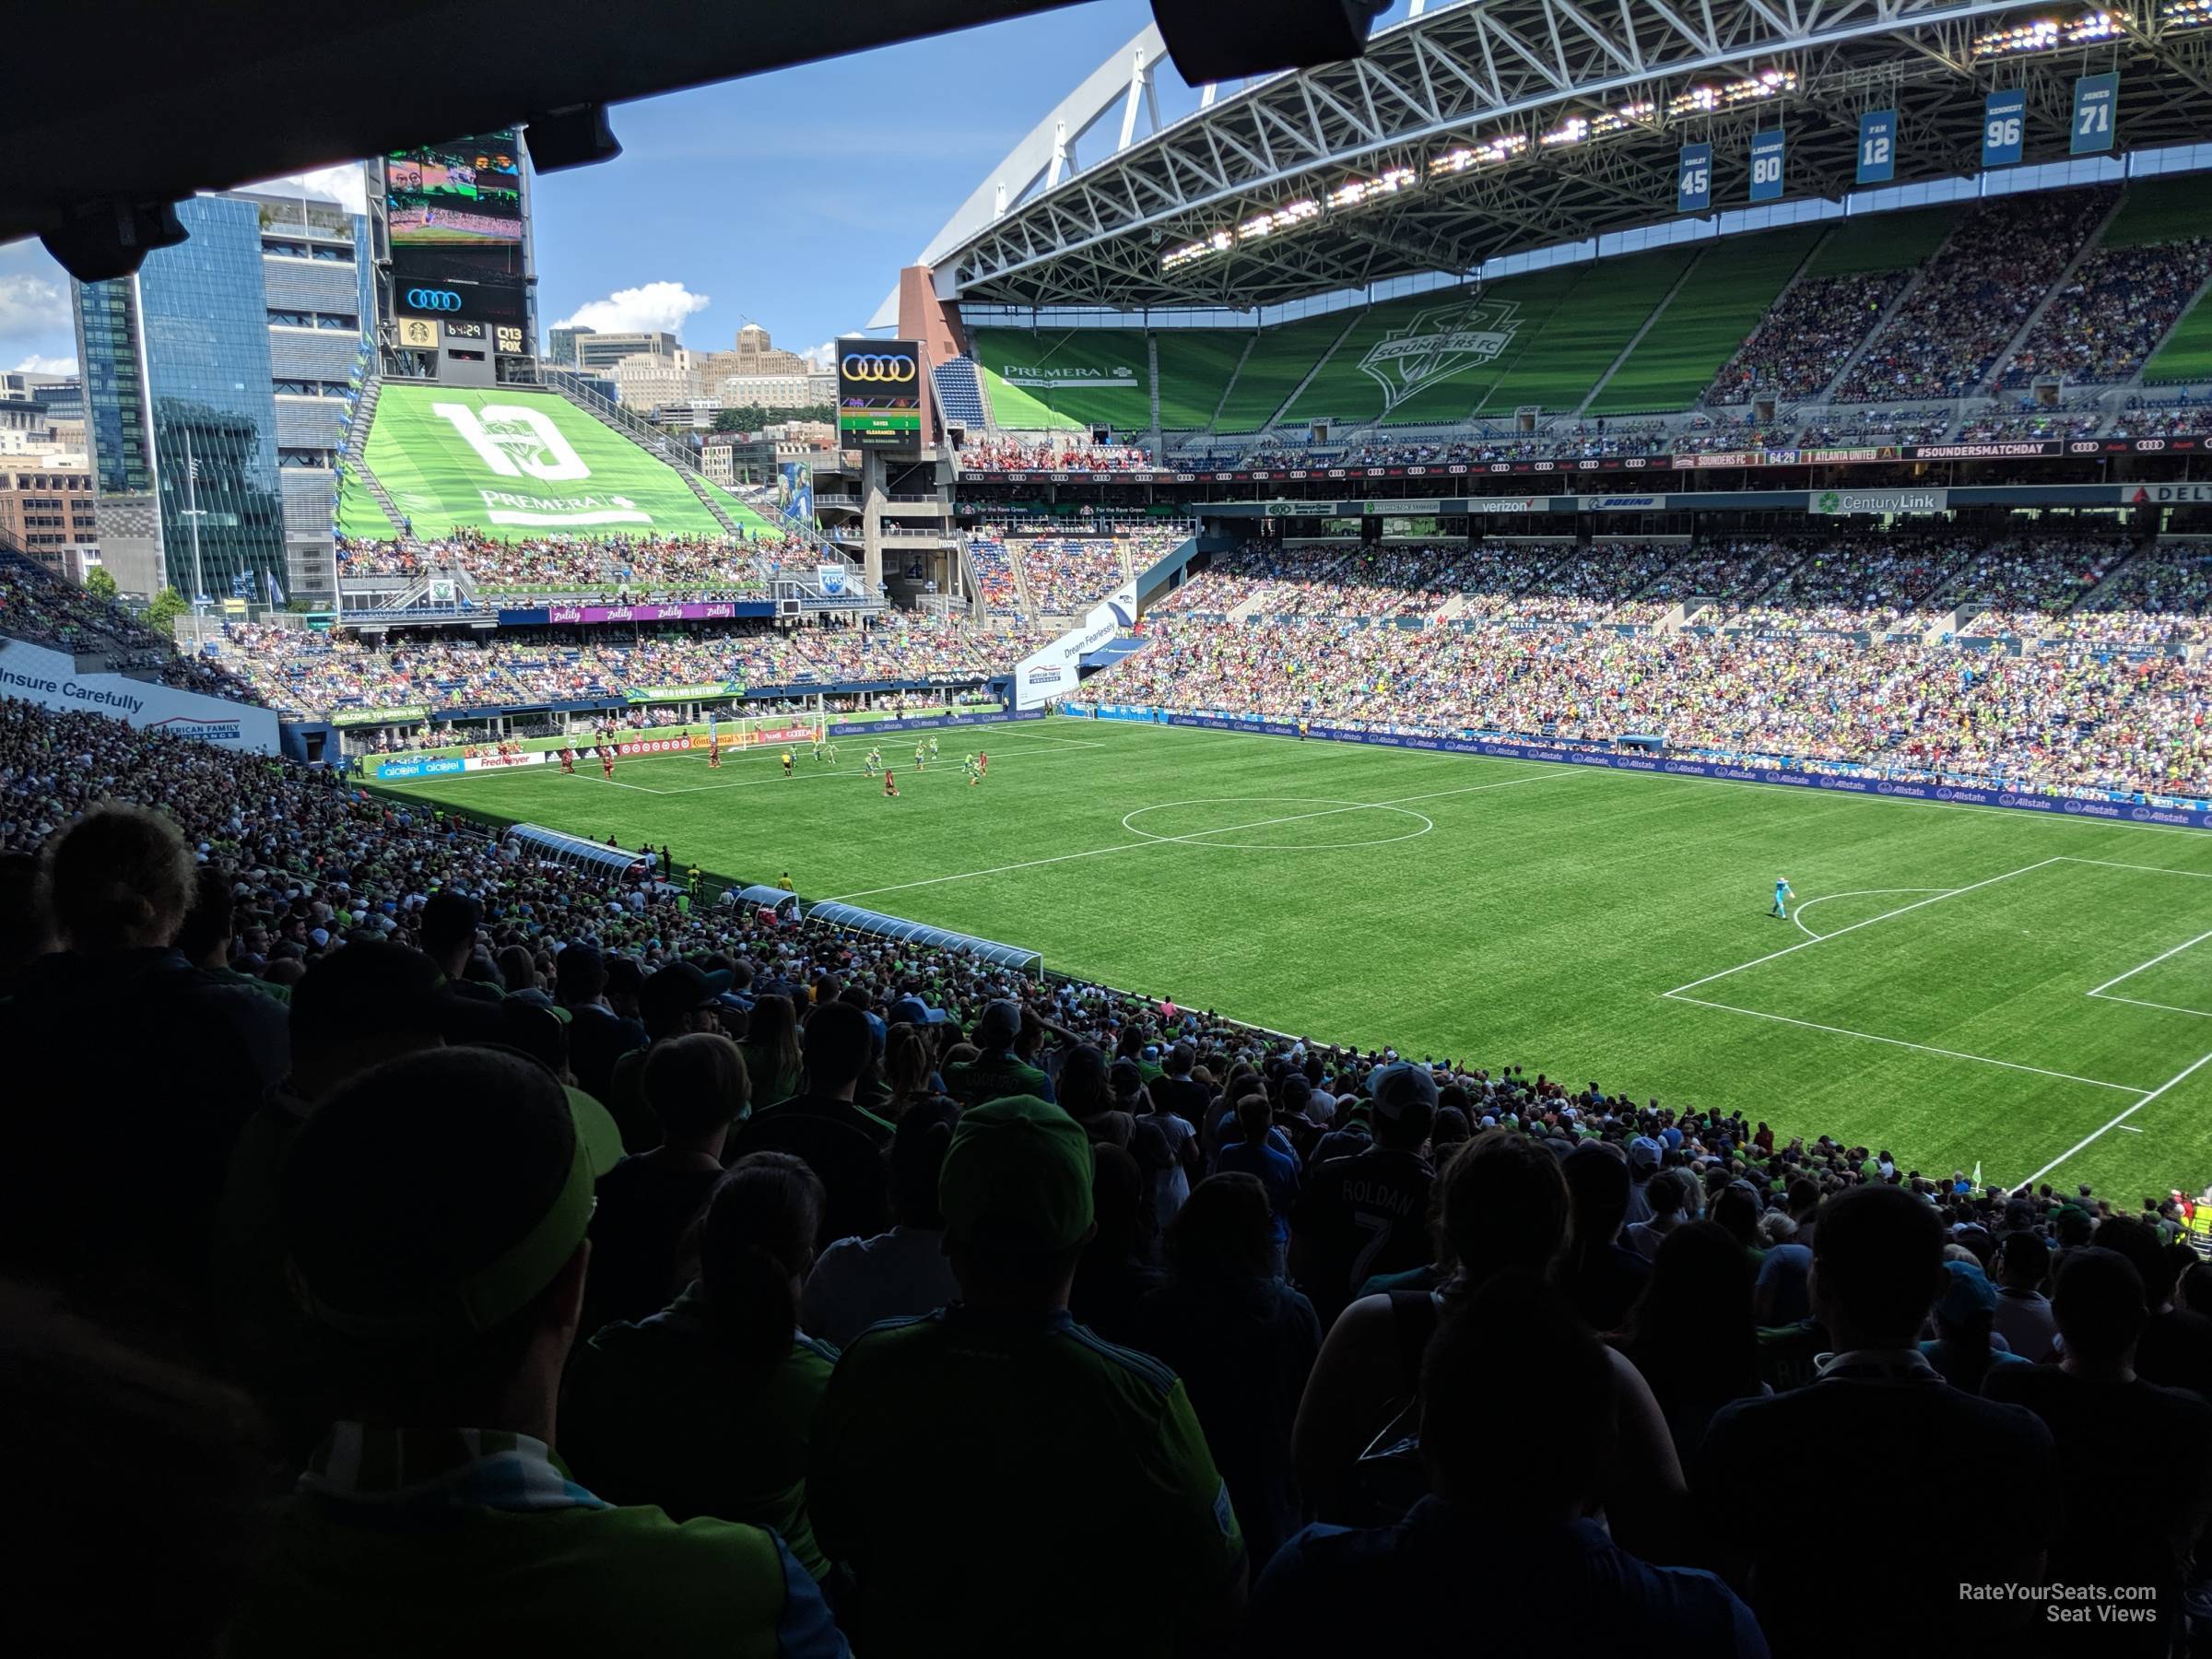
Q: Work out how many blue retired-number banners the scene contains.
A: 5